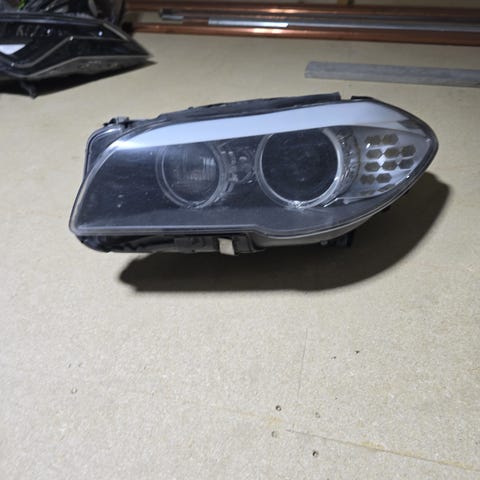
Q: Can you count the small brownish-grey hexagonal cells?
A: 10